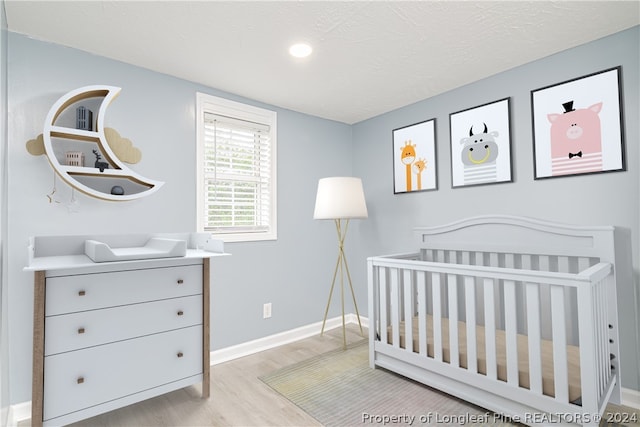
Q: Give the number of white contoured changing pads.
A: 1